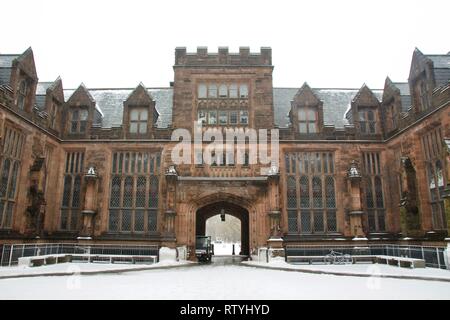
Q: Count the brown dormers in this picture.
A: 8